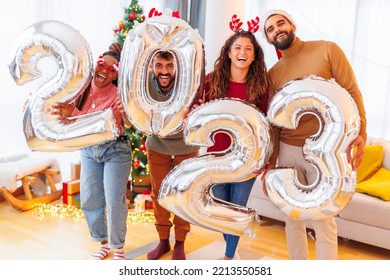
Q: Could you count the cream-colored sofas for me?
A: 1